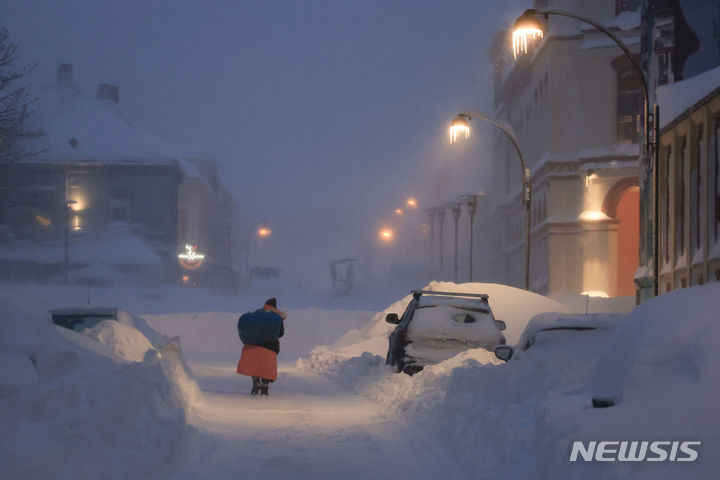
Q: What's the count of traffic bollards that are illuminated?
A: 0